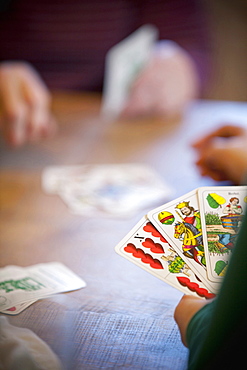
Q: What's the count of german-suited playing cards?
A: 3